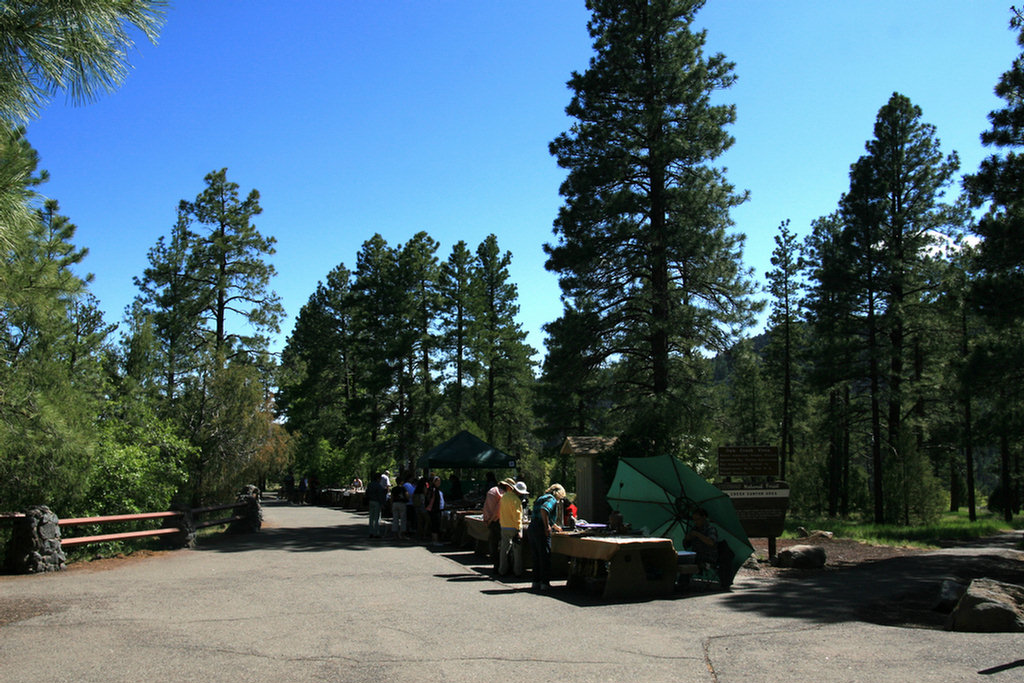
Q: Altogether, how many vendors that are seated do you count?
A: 1